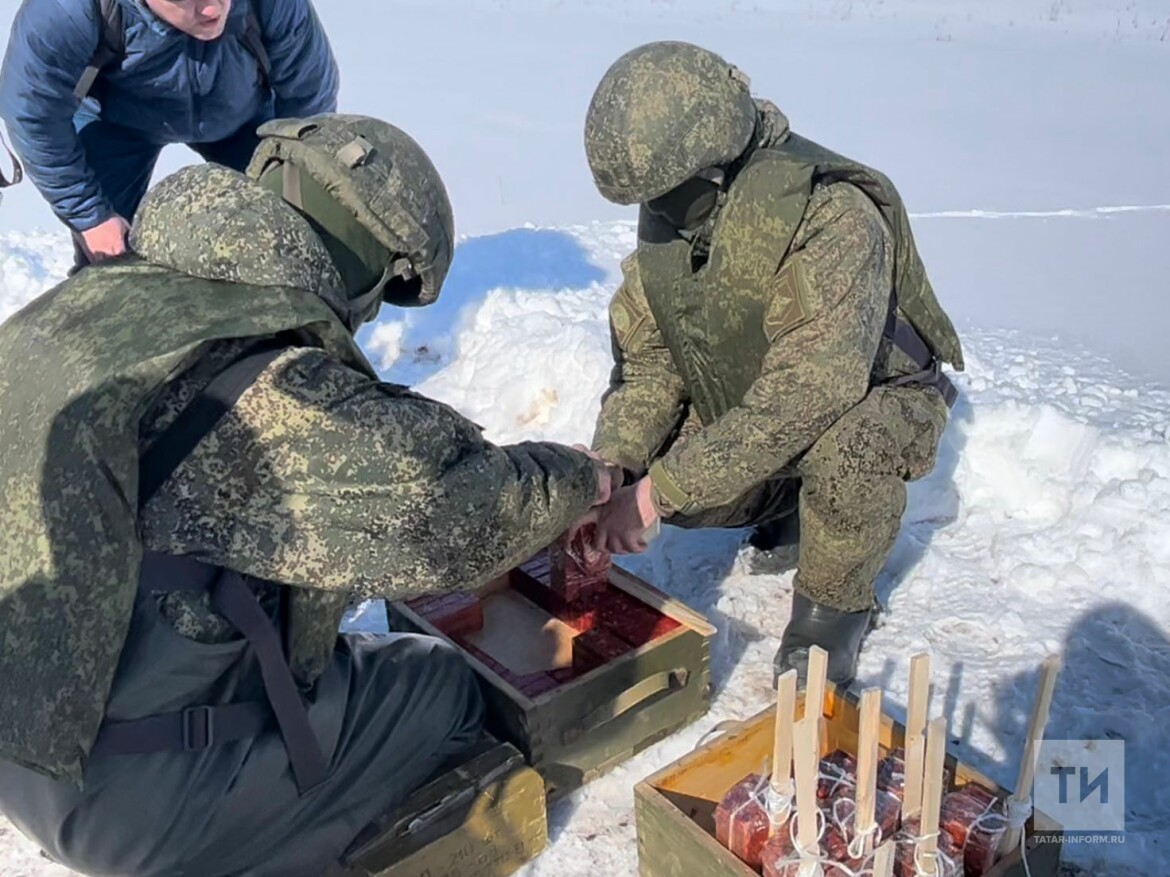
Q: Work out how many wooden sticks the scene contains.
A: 8